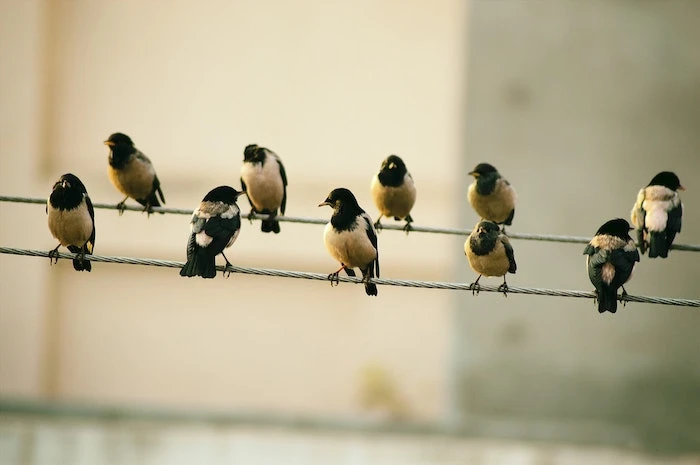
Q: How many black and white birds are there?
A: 10